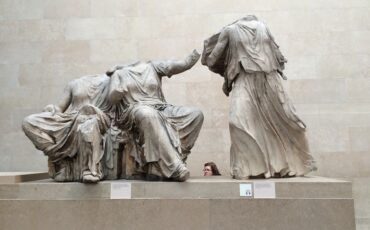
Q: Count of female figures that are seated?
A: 2